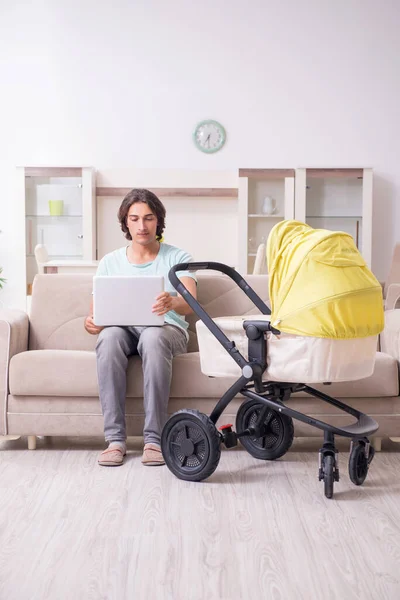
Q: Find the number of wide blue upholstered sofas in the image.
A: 0